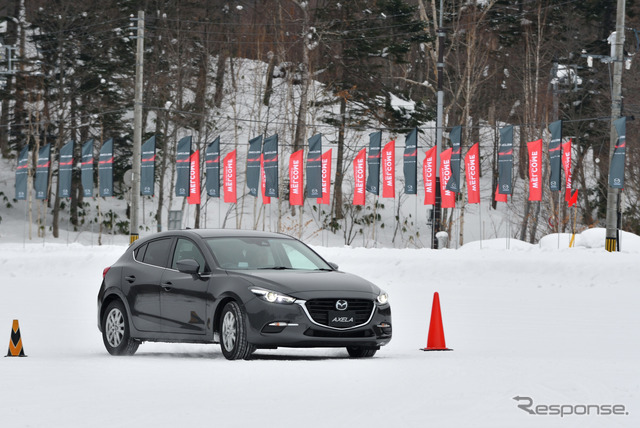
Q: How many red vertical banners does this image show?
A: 13